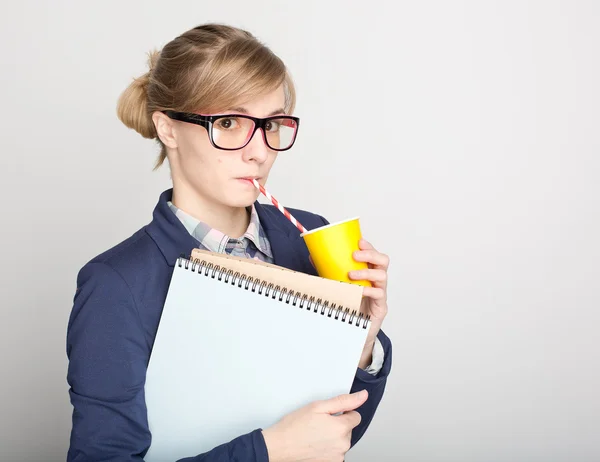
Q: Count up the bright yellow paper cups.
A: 1